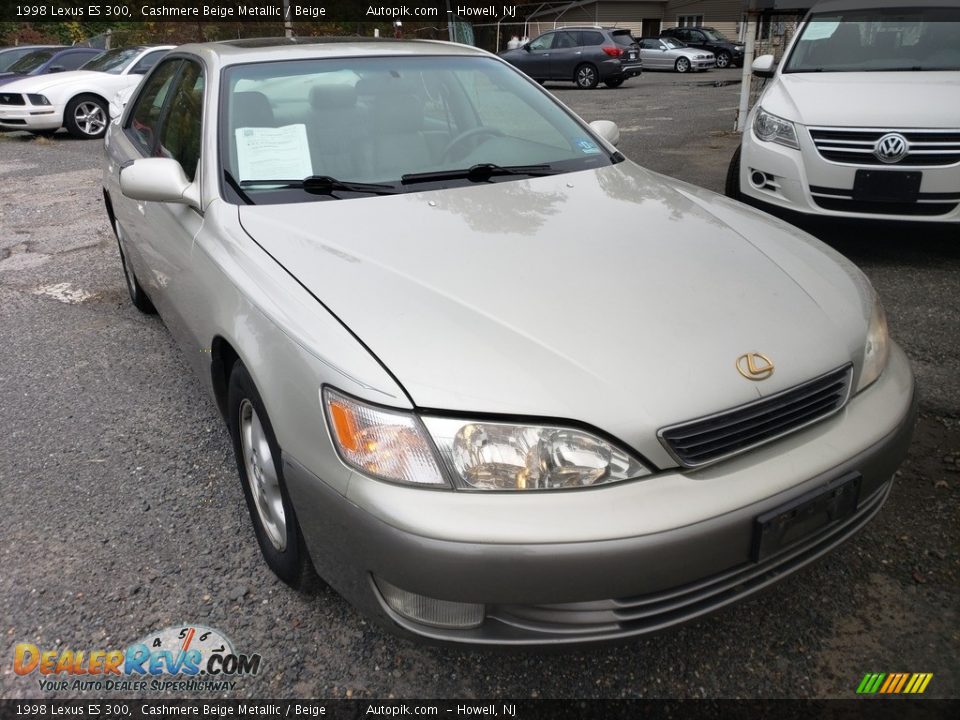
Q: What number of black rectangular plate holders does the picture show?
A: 2